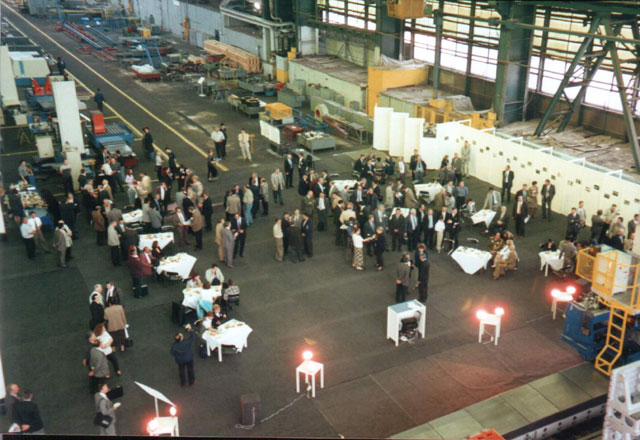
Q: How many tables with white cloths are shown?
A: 11